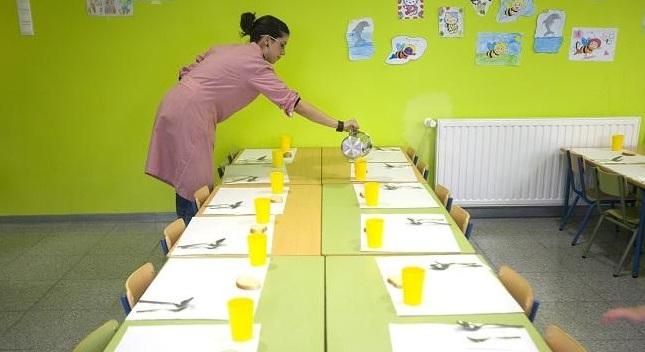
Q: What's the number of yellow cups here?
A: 11